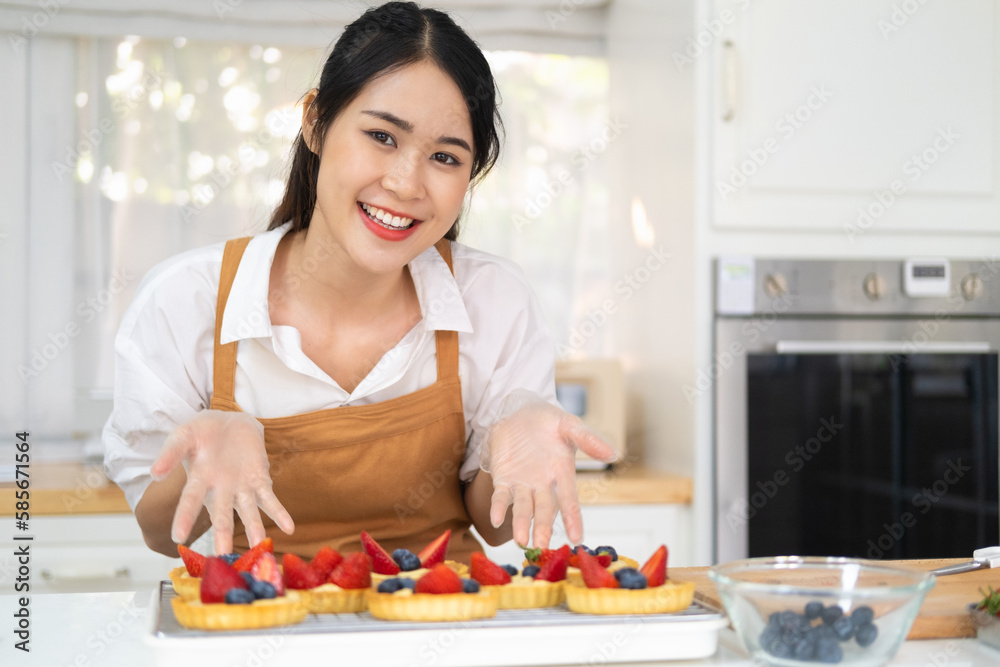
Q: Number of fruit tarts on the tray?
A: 8